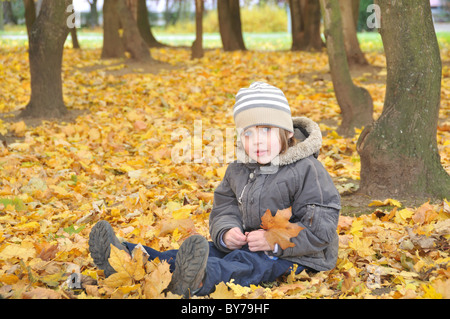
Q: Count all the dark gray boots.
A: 2